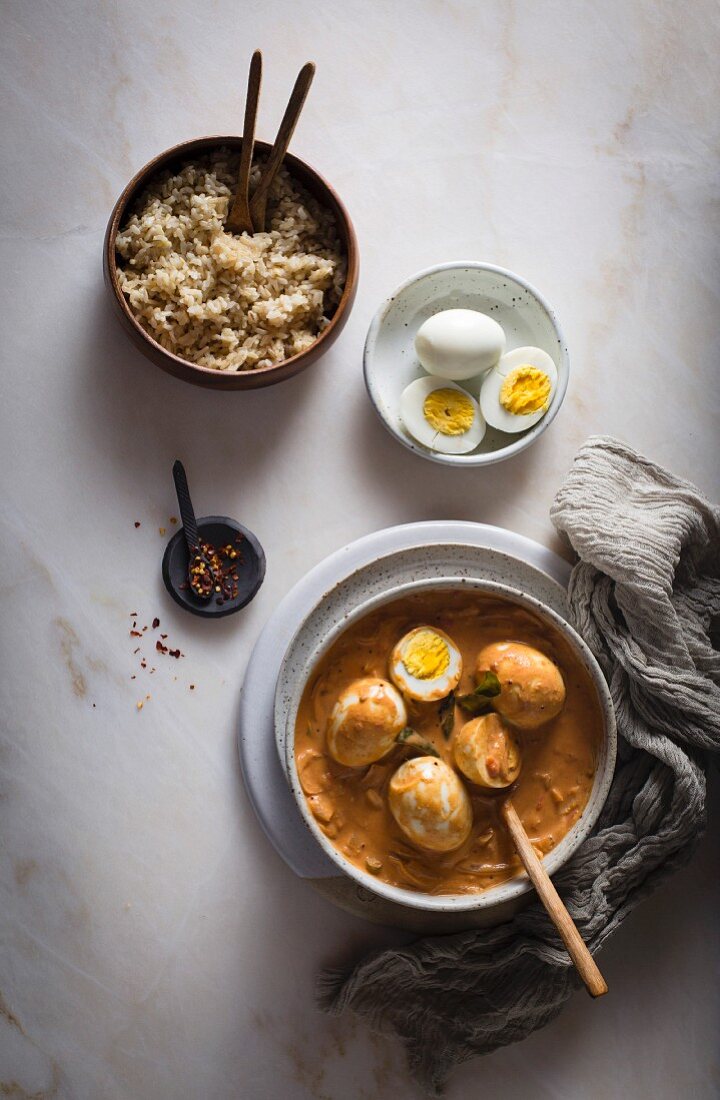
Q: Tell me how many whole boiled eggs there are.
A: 4